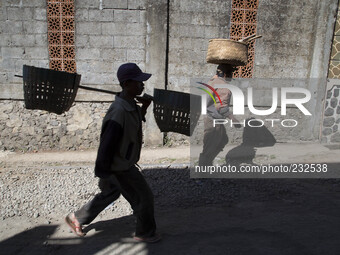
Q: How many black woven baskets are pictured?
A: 2